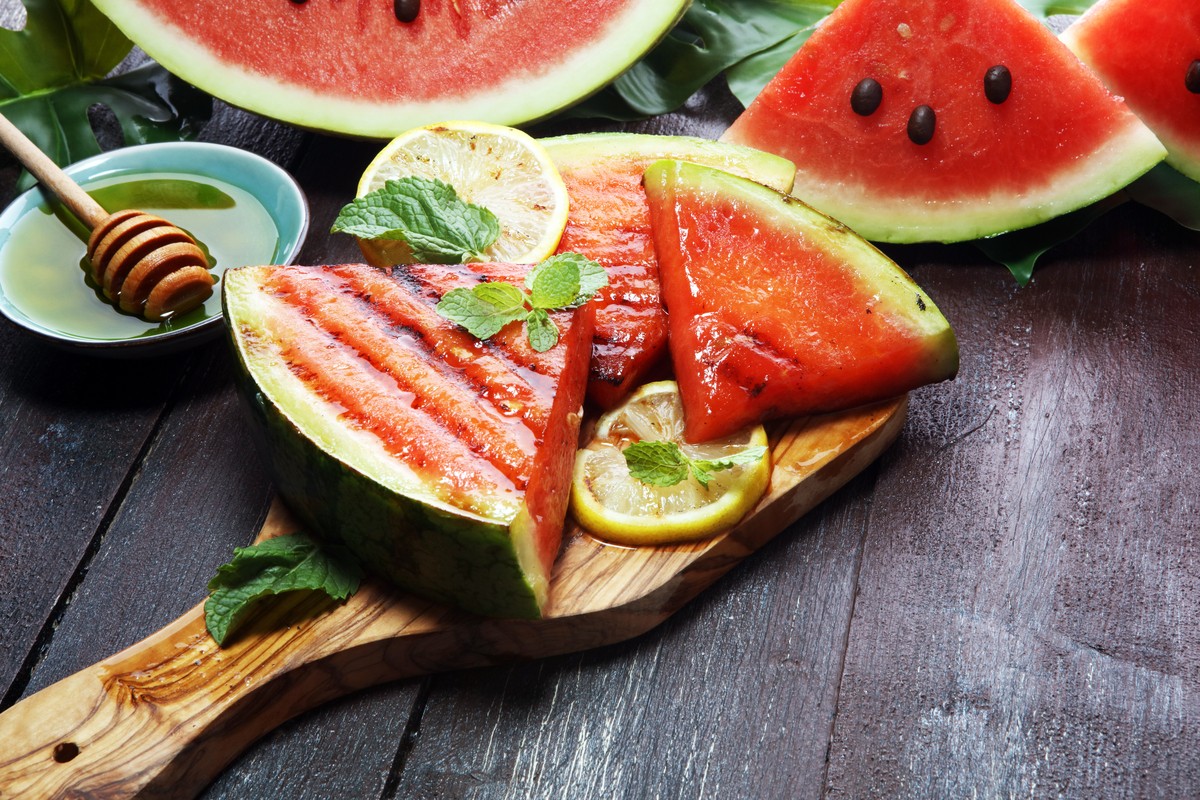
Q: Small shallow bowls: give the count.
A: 1